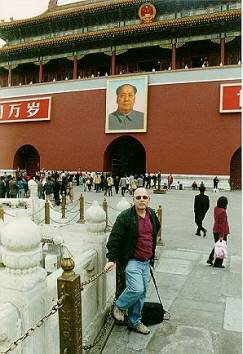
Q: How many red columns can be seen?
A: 6